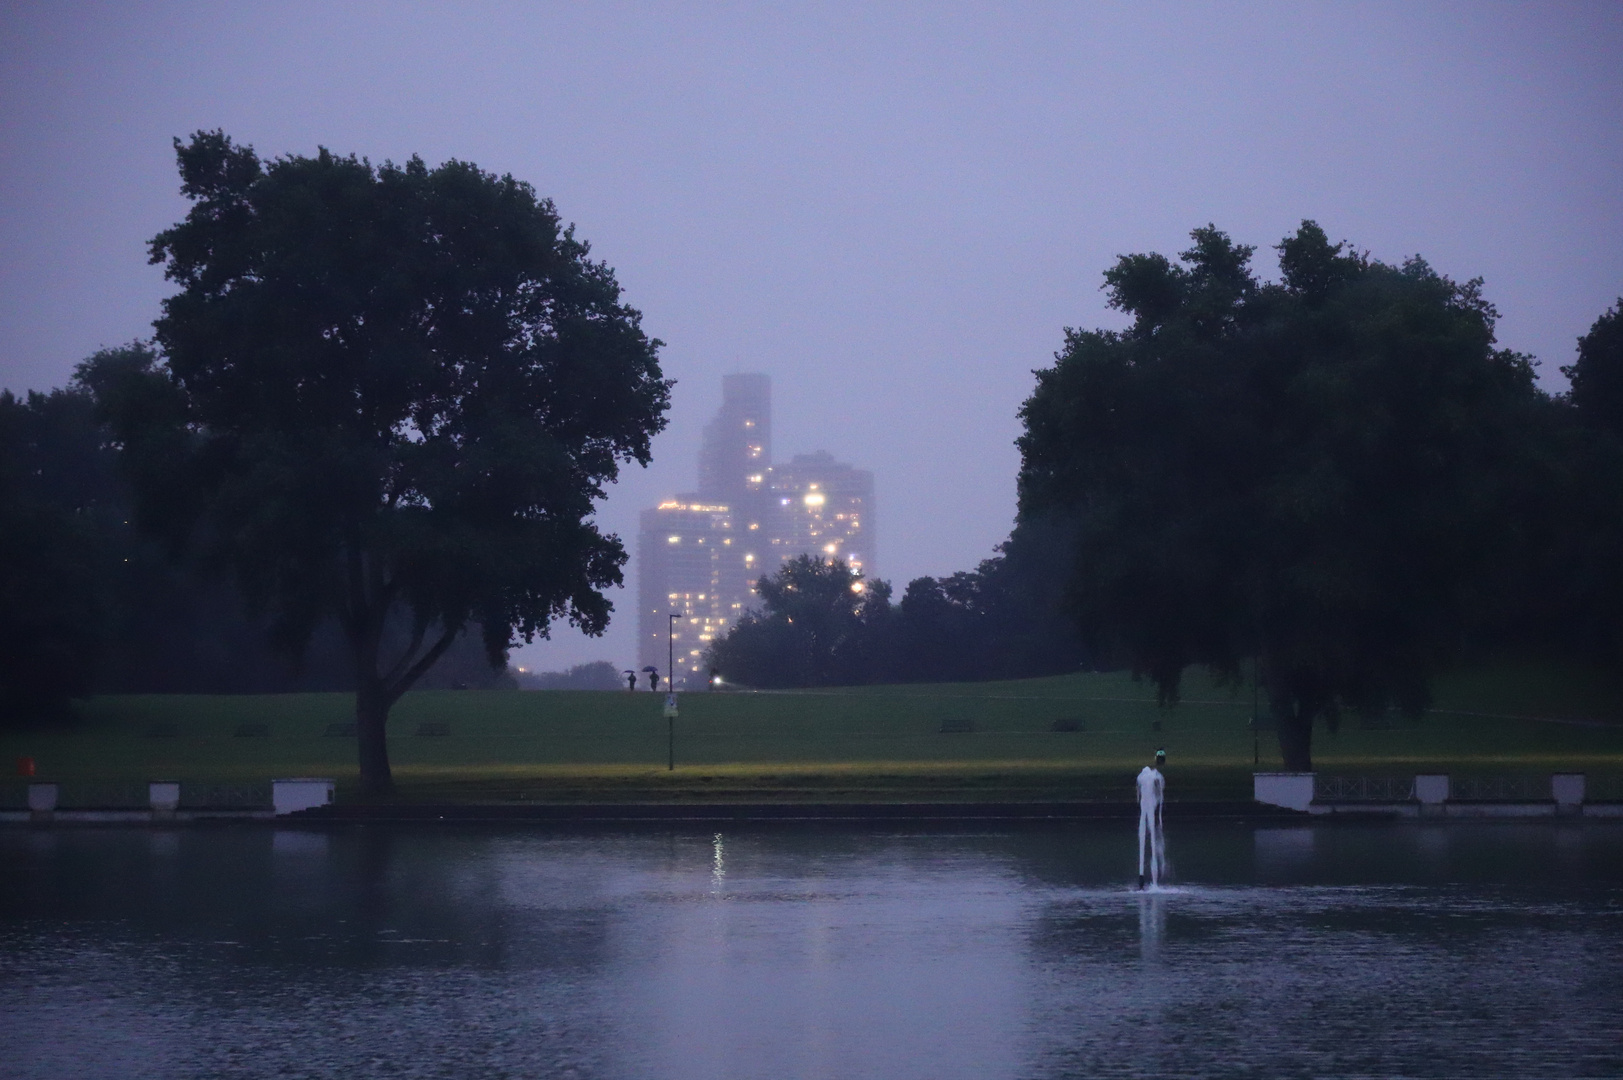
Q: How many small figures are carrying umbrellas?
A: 2